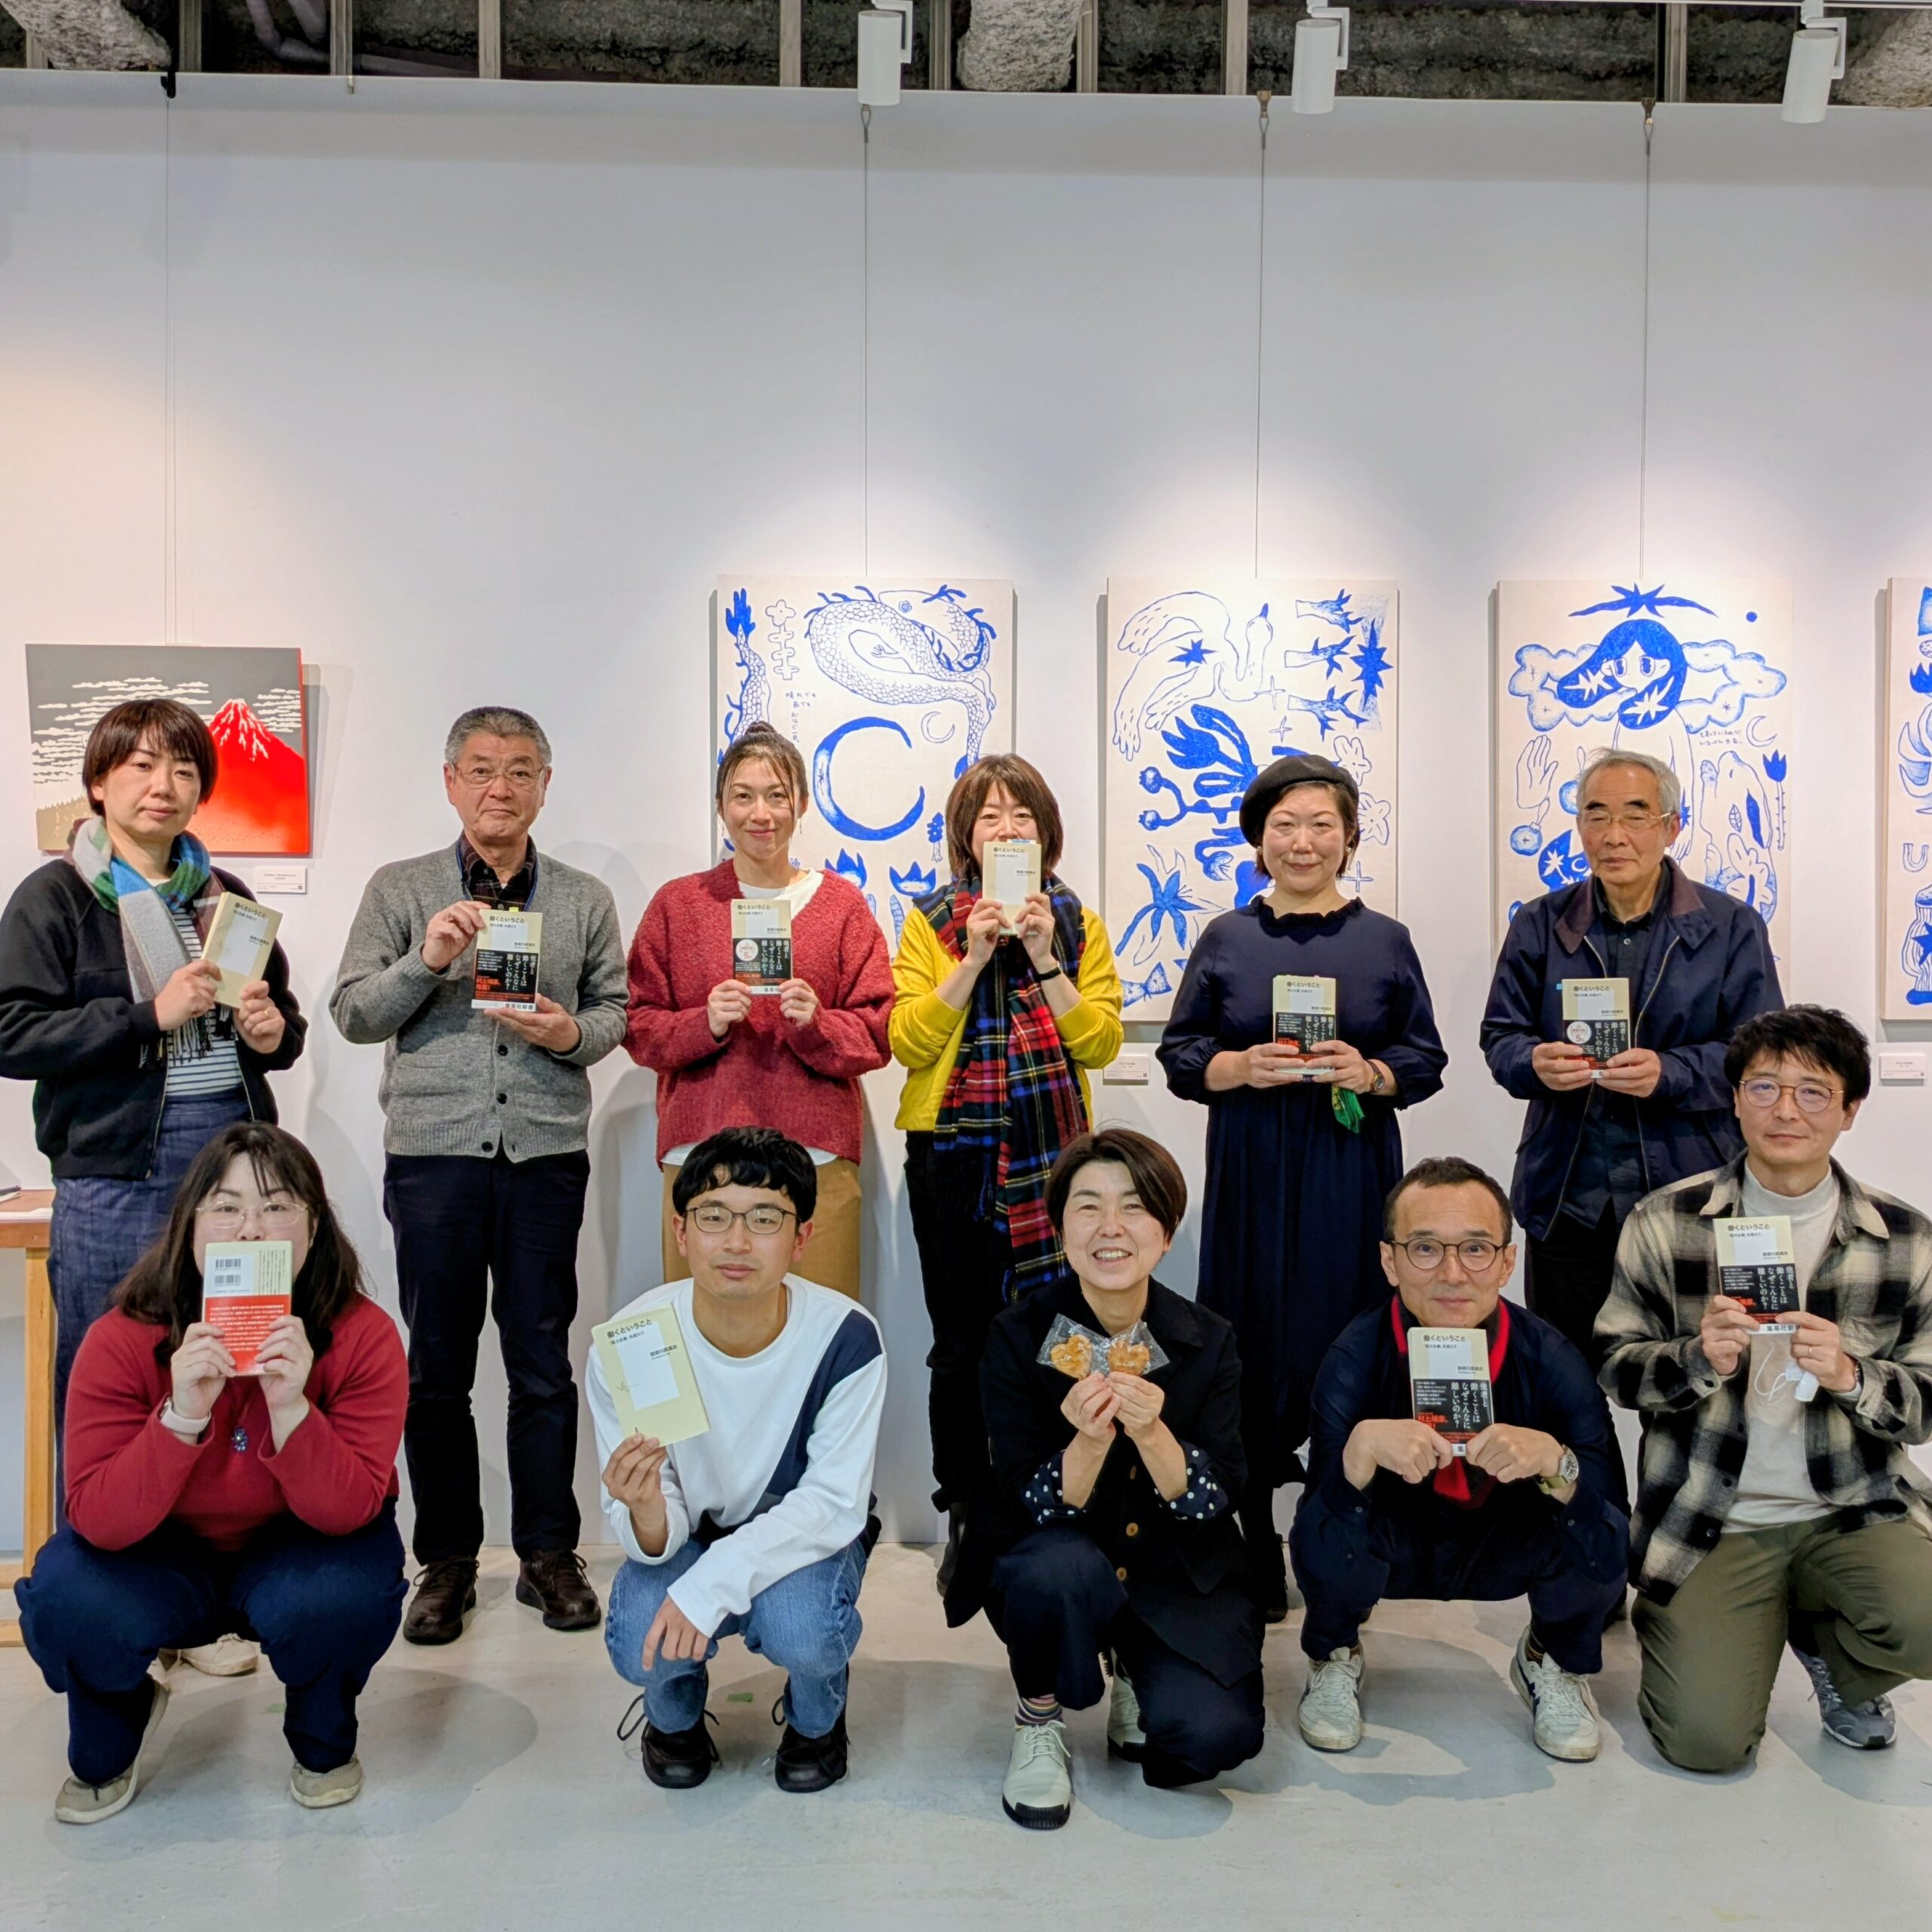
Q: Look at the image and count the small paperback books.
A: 10